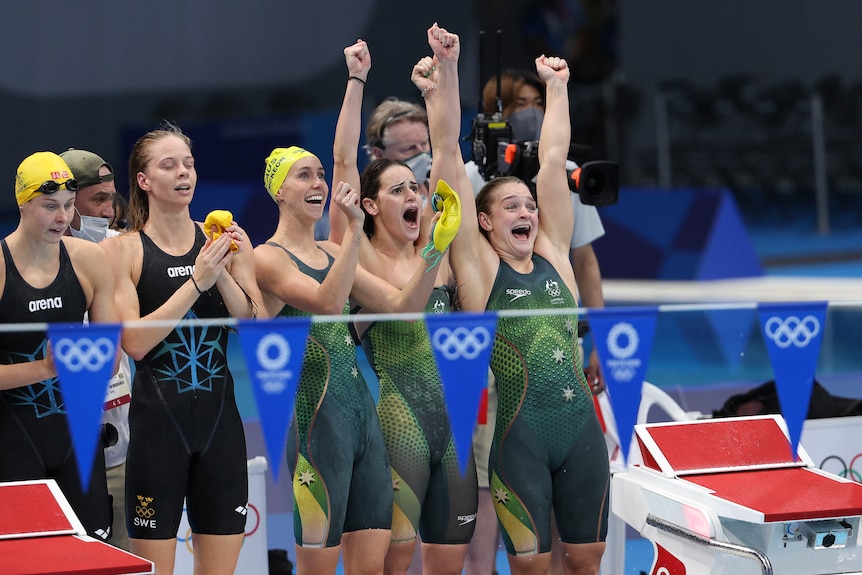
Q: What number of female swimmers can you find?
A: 5